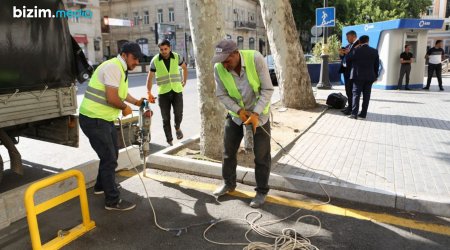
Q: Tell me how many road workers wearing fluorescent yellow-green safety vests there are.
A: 3